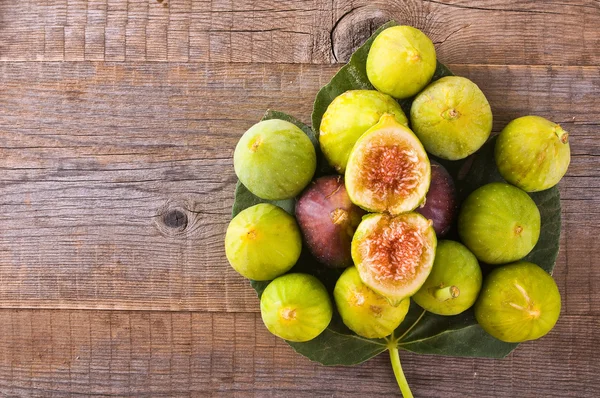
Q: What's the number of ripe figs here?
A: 2